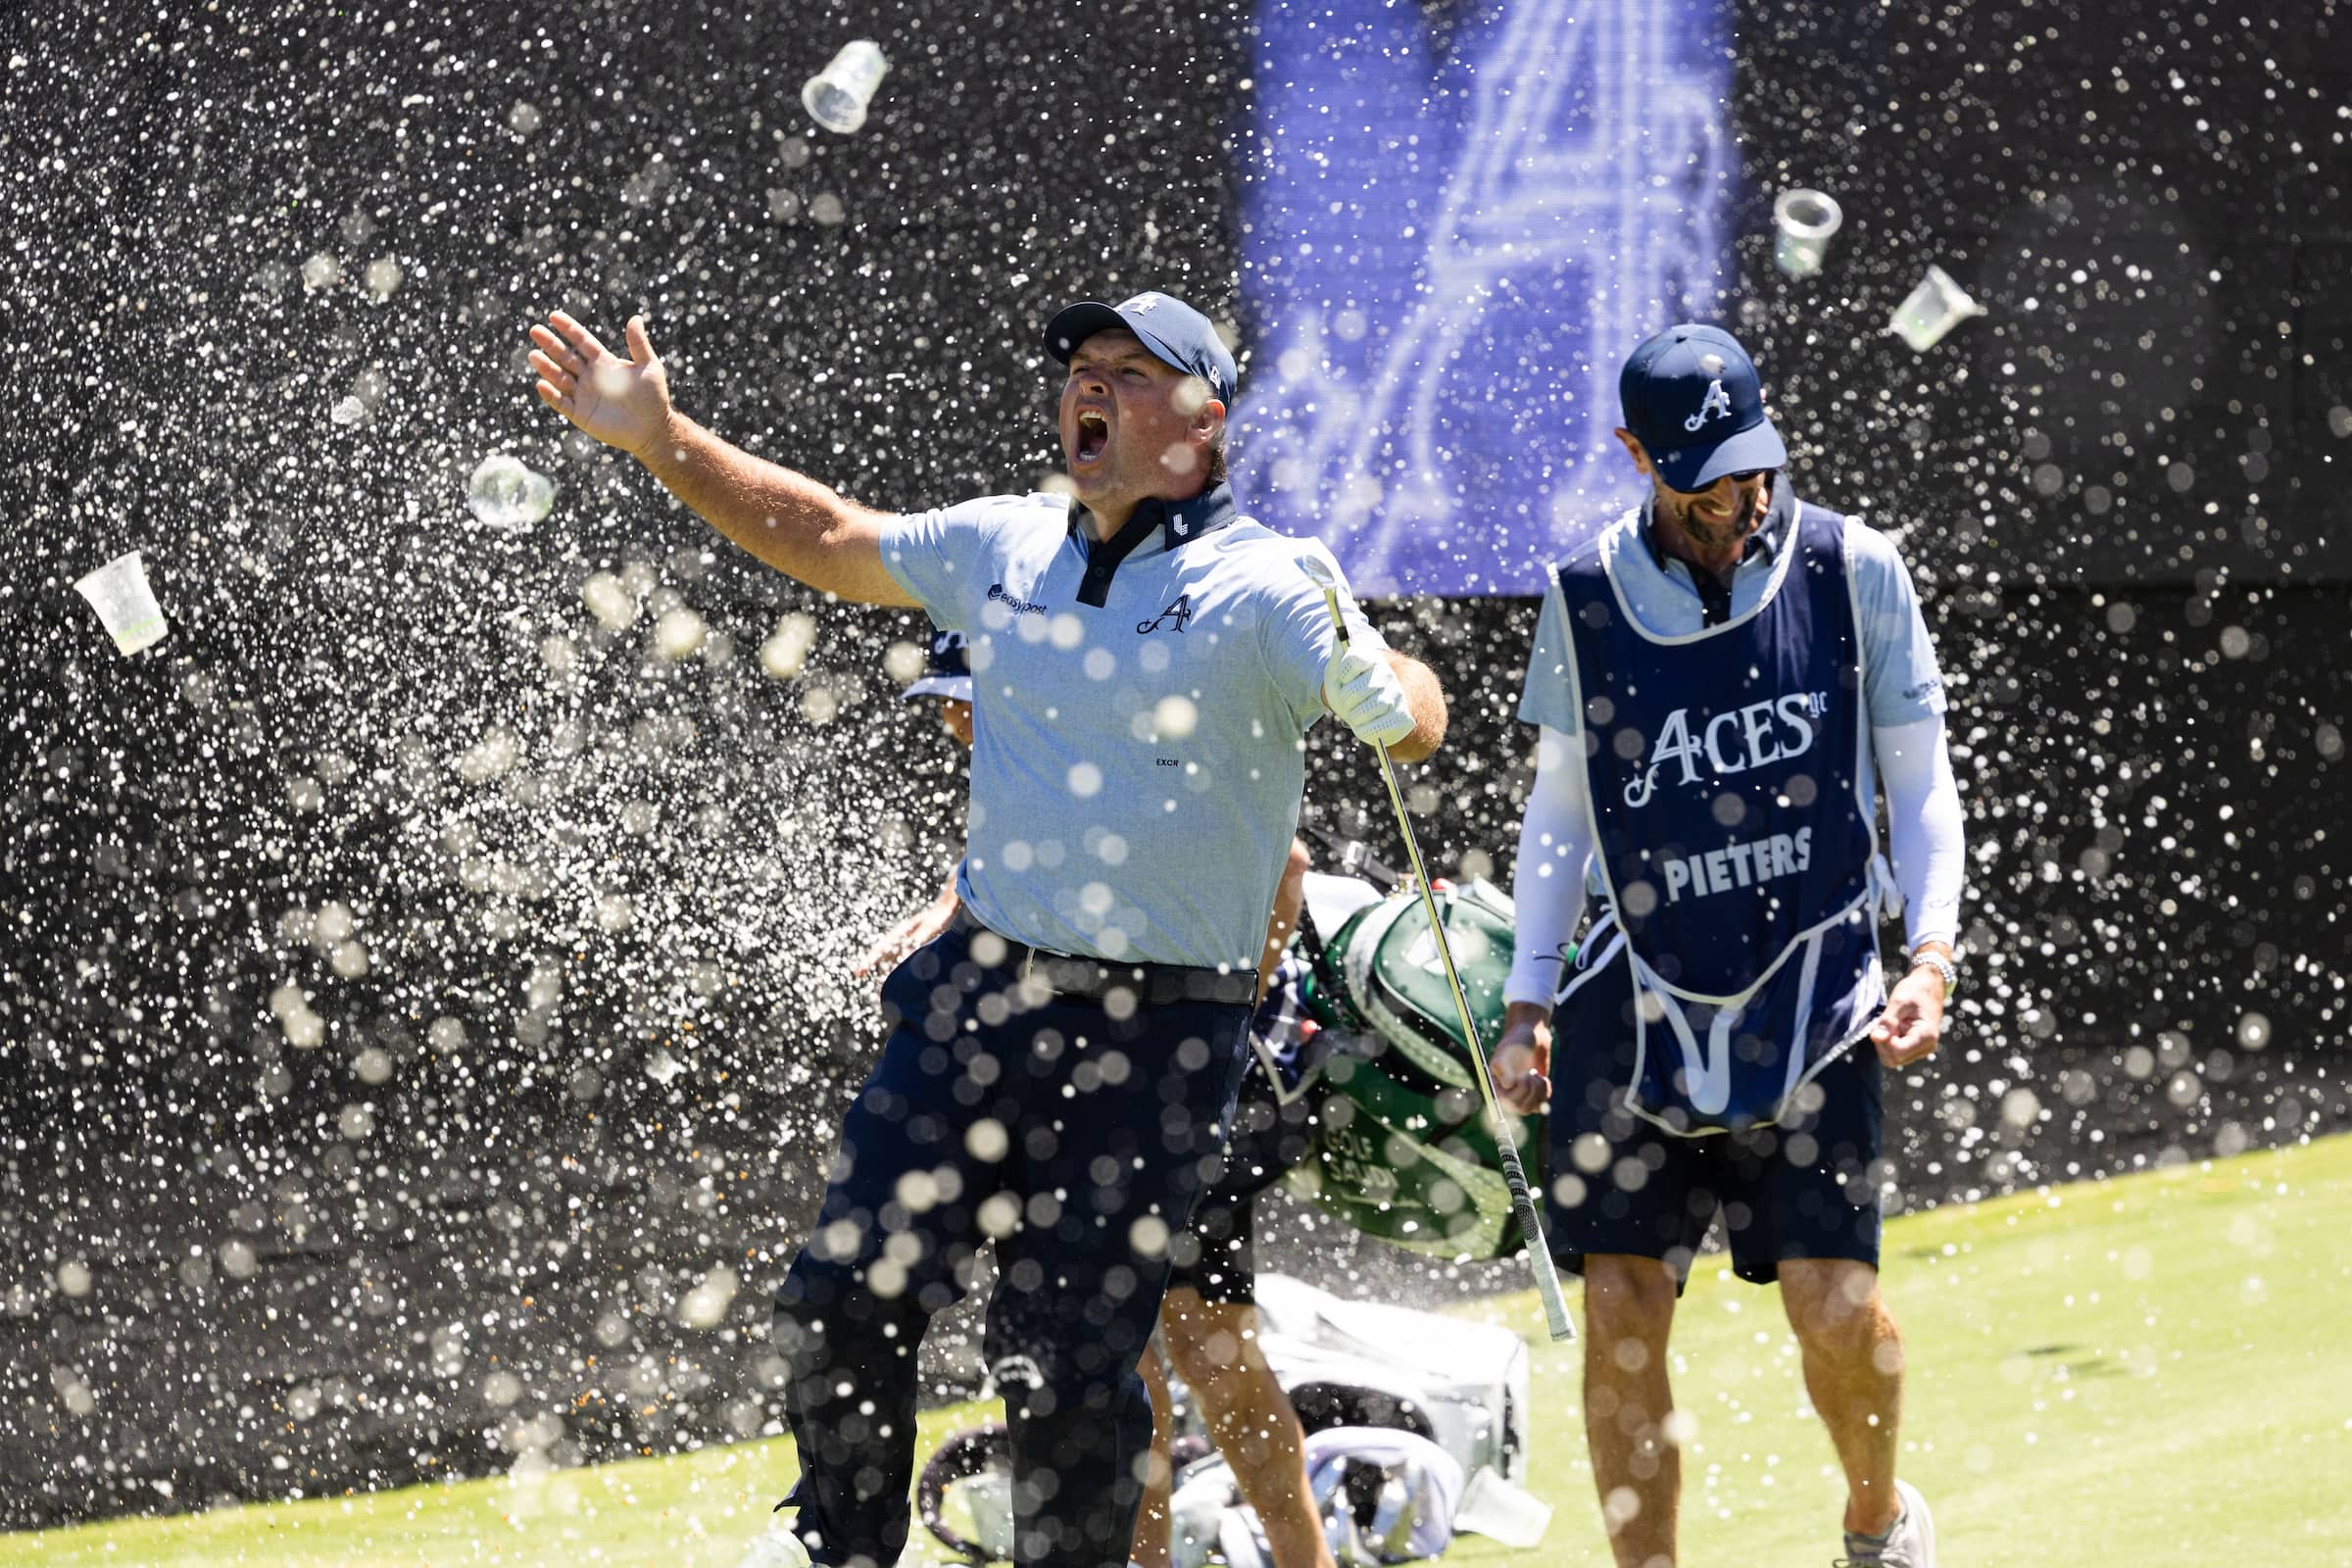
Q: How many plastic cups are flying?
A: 5